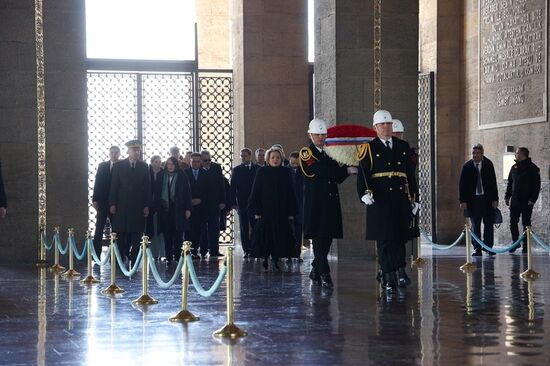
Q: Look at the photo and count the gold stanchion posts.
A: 11